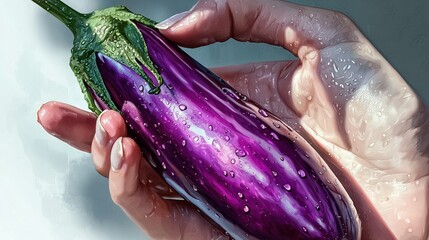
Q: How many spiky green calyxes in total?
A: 1